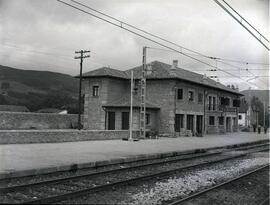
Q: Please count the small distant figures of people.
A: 3